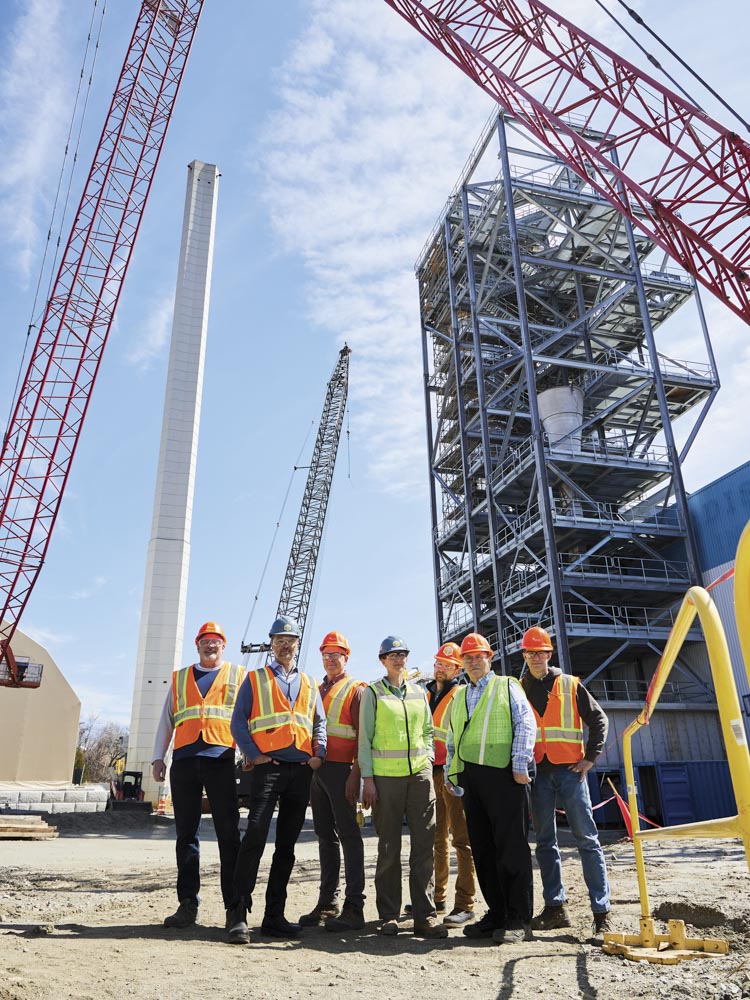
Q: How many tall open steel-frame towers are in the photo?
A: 1